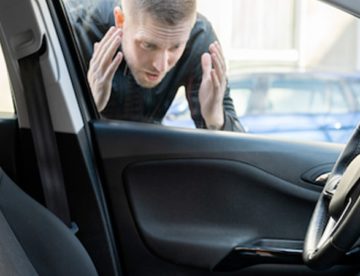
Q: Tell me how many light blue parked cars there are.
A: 1